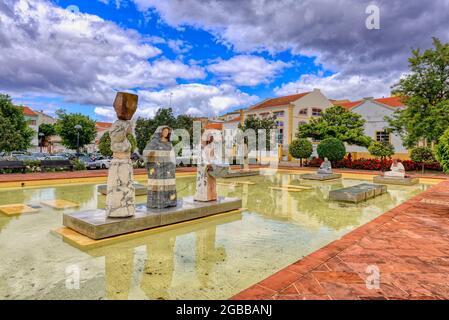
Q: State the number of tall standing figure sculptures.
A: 3